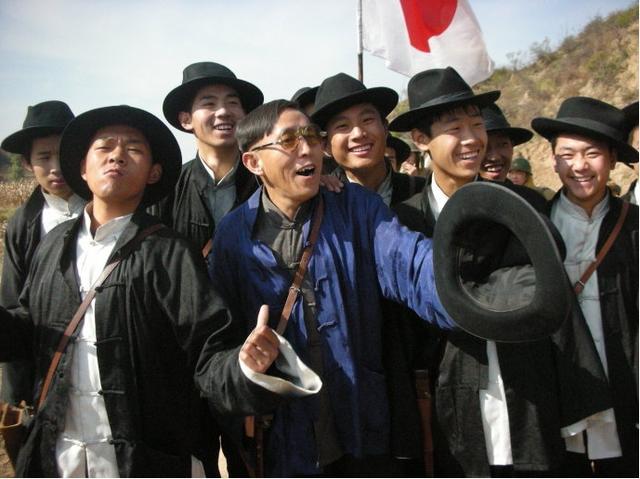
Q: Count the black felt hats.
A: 11